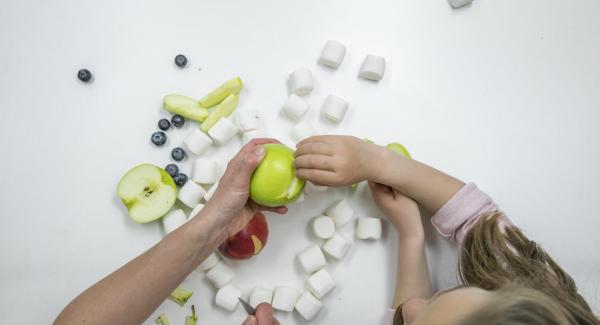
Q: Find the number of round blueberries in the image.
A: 8